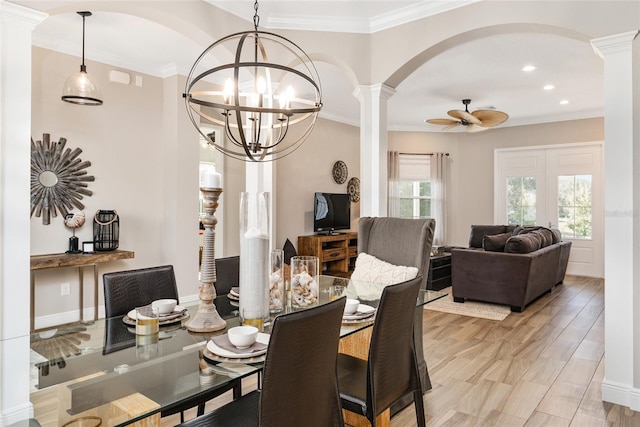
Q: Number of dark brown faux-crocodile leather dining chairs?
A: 4